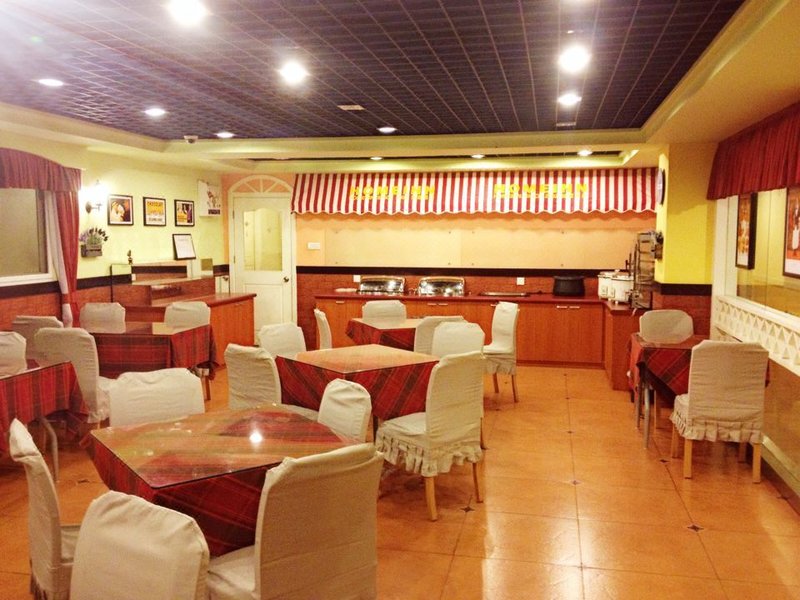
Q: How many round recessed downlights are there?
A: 11